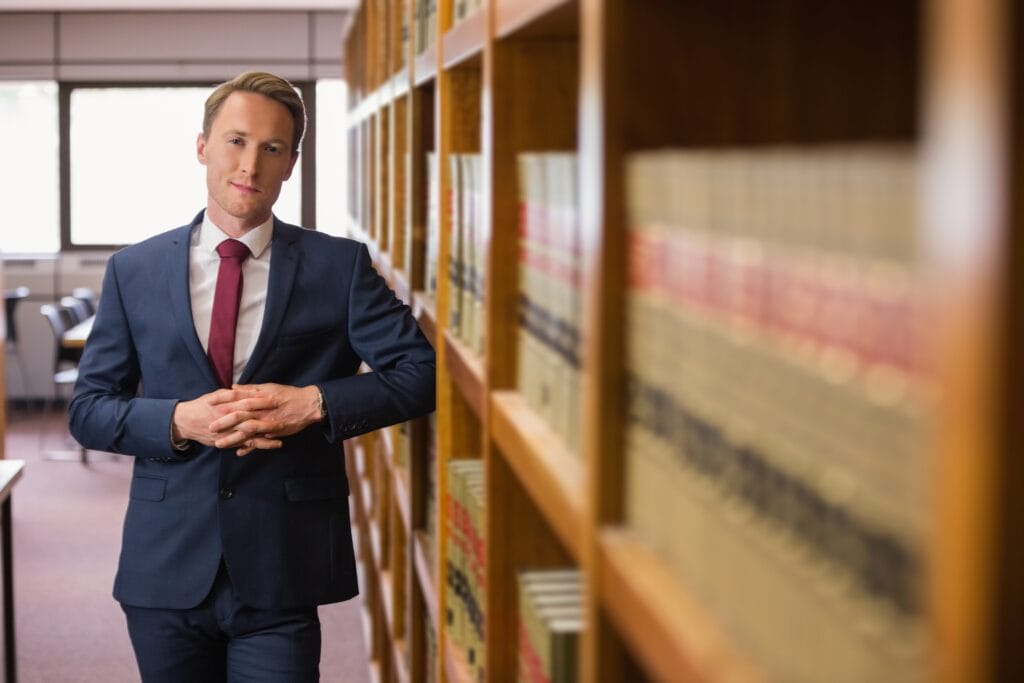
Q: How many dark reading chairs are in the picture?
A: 4